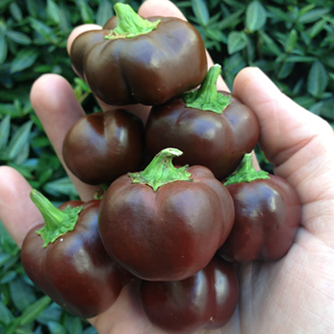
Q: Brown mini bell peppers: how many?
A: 7